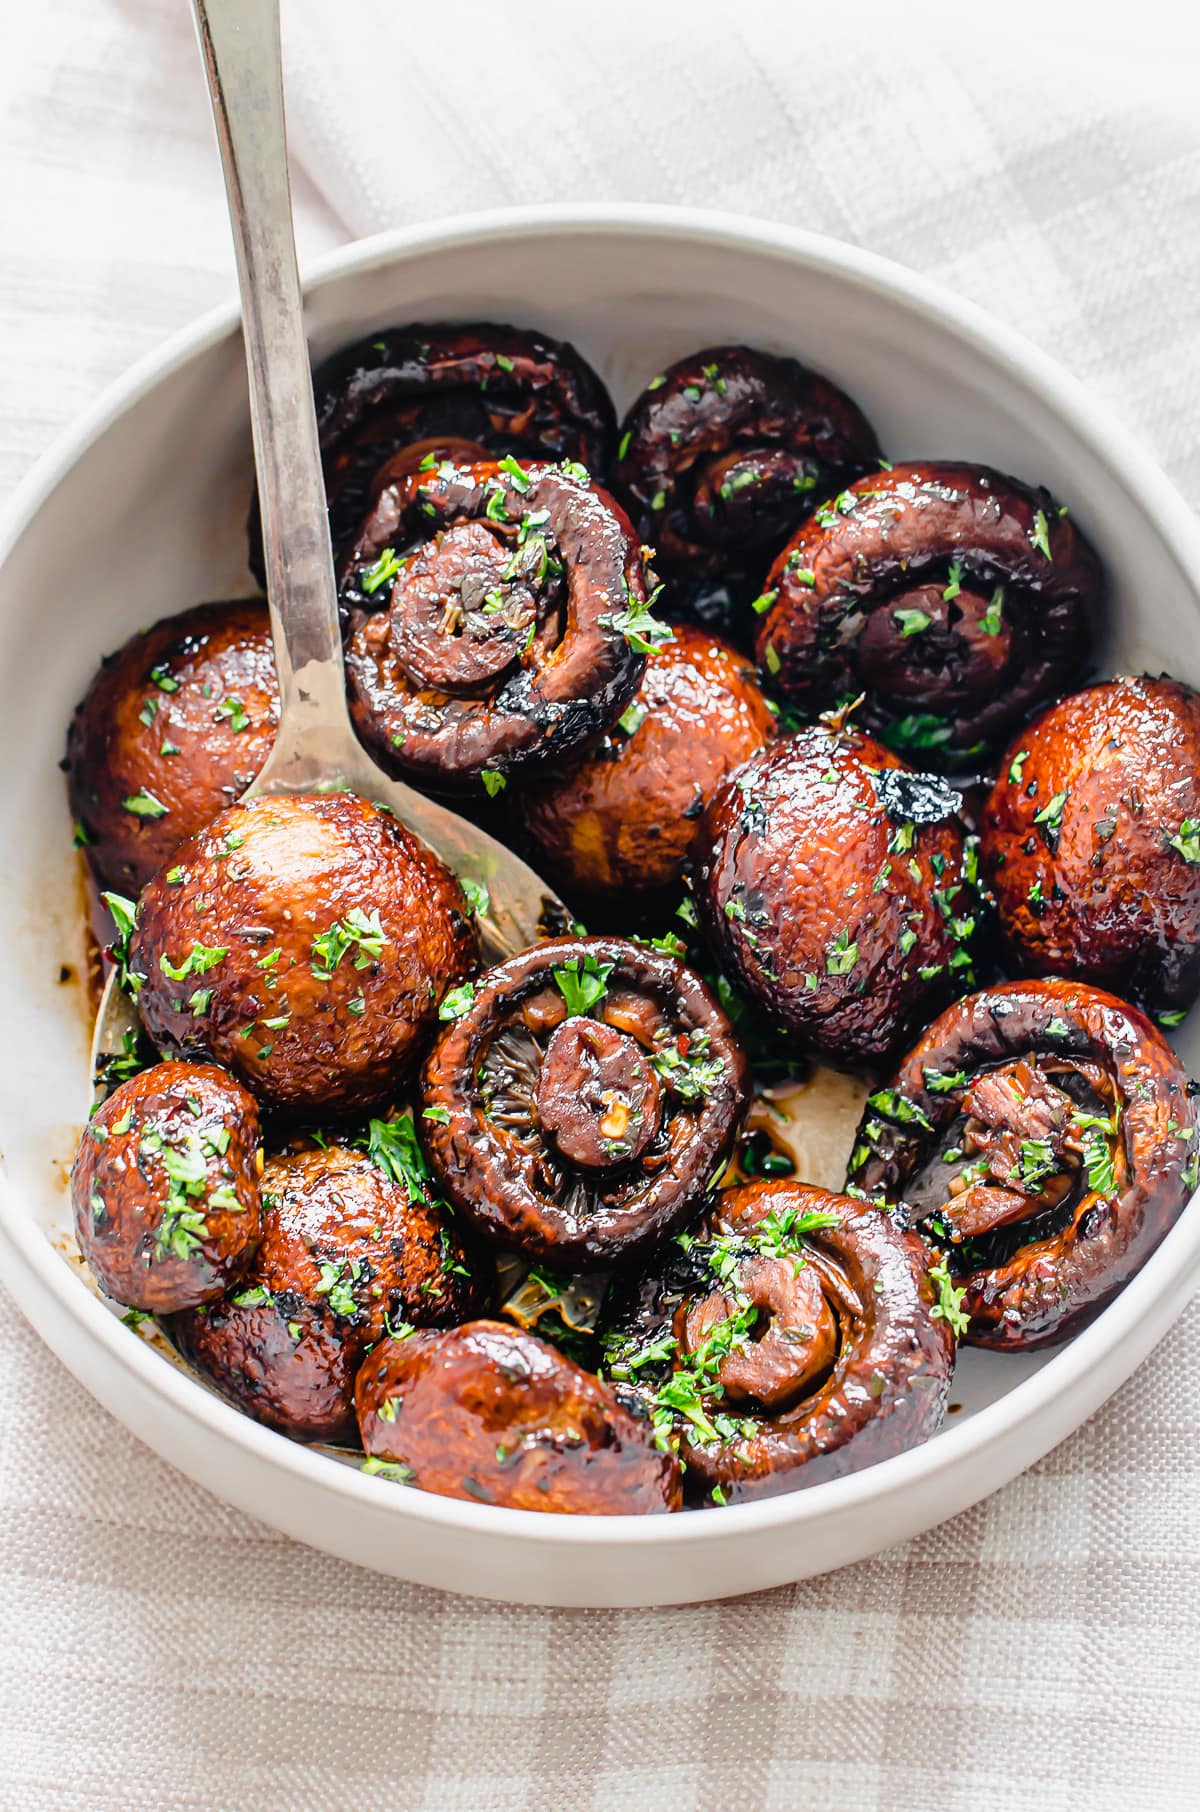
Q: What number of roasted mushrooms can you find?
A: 15